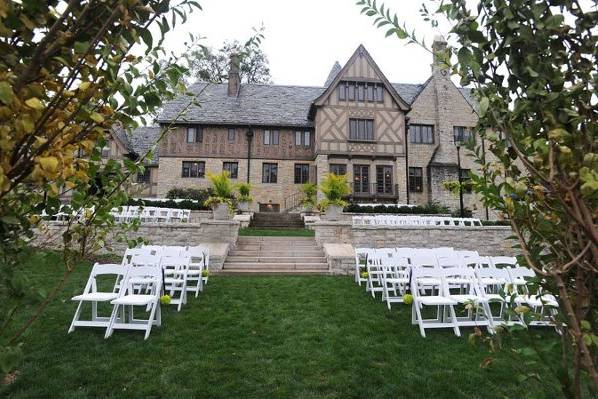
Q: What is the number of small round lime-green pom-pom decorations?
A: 4